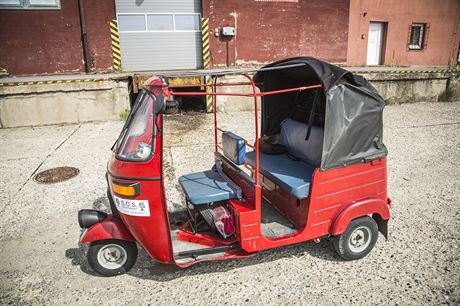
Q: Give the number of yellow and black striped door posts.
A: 2